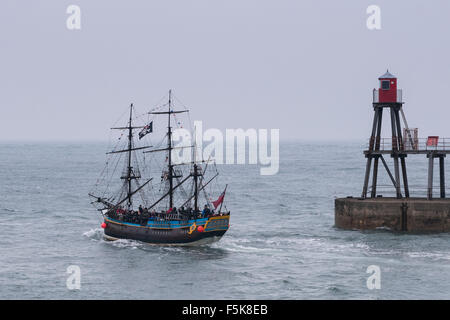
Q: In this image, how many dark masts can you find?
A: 3